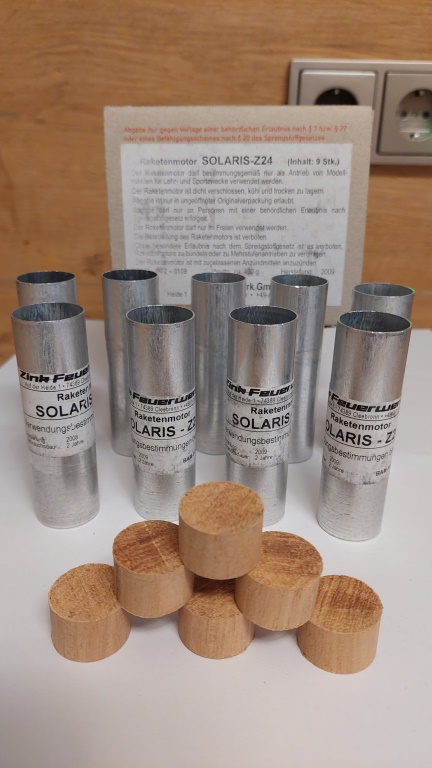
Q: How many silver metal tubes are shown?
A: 9